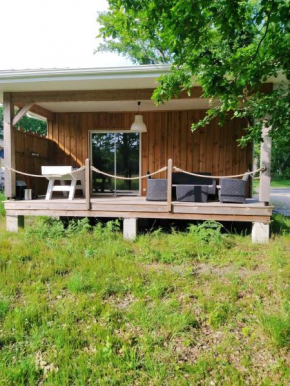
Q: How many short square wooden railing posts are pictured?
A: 2